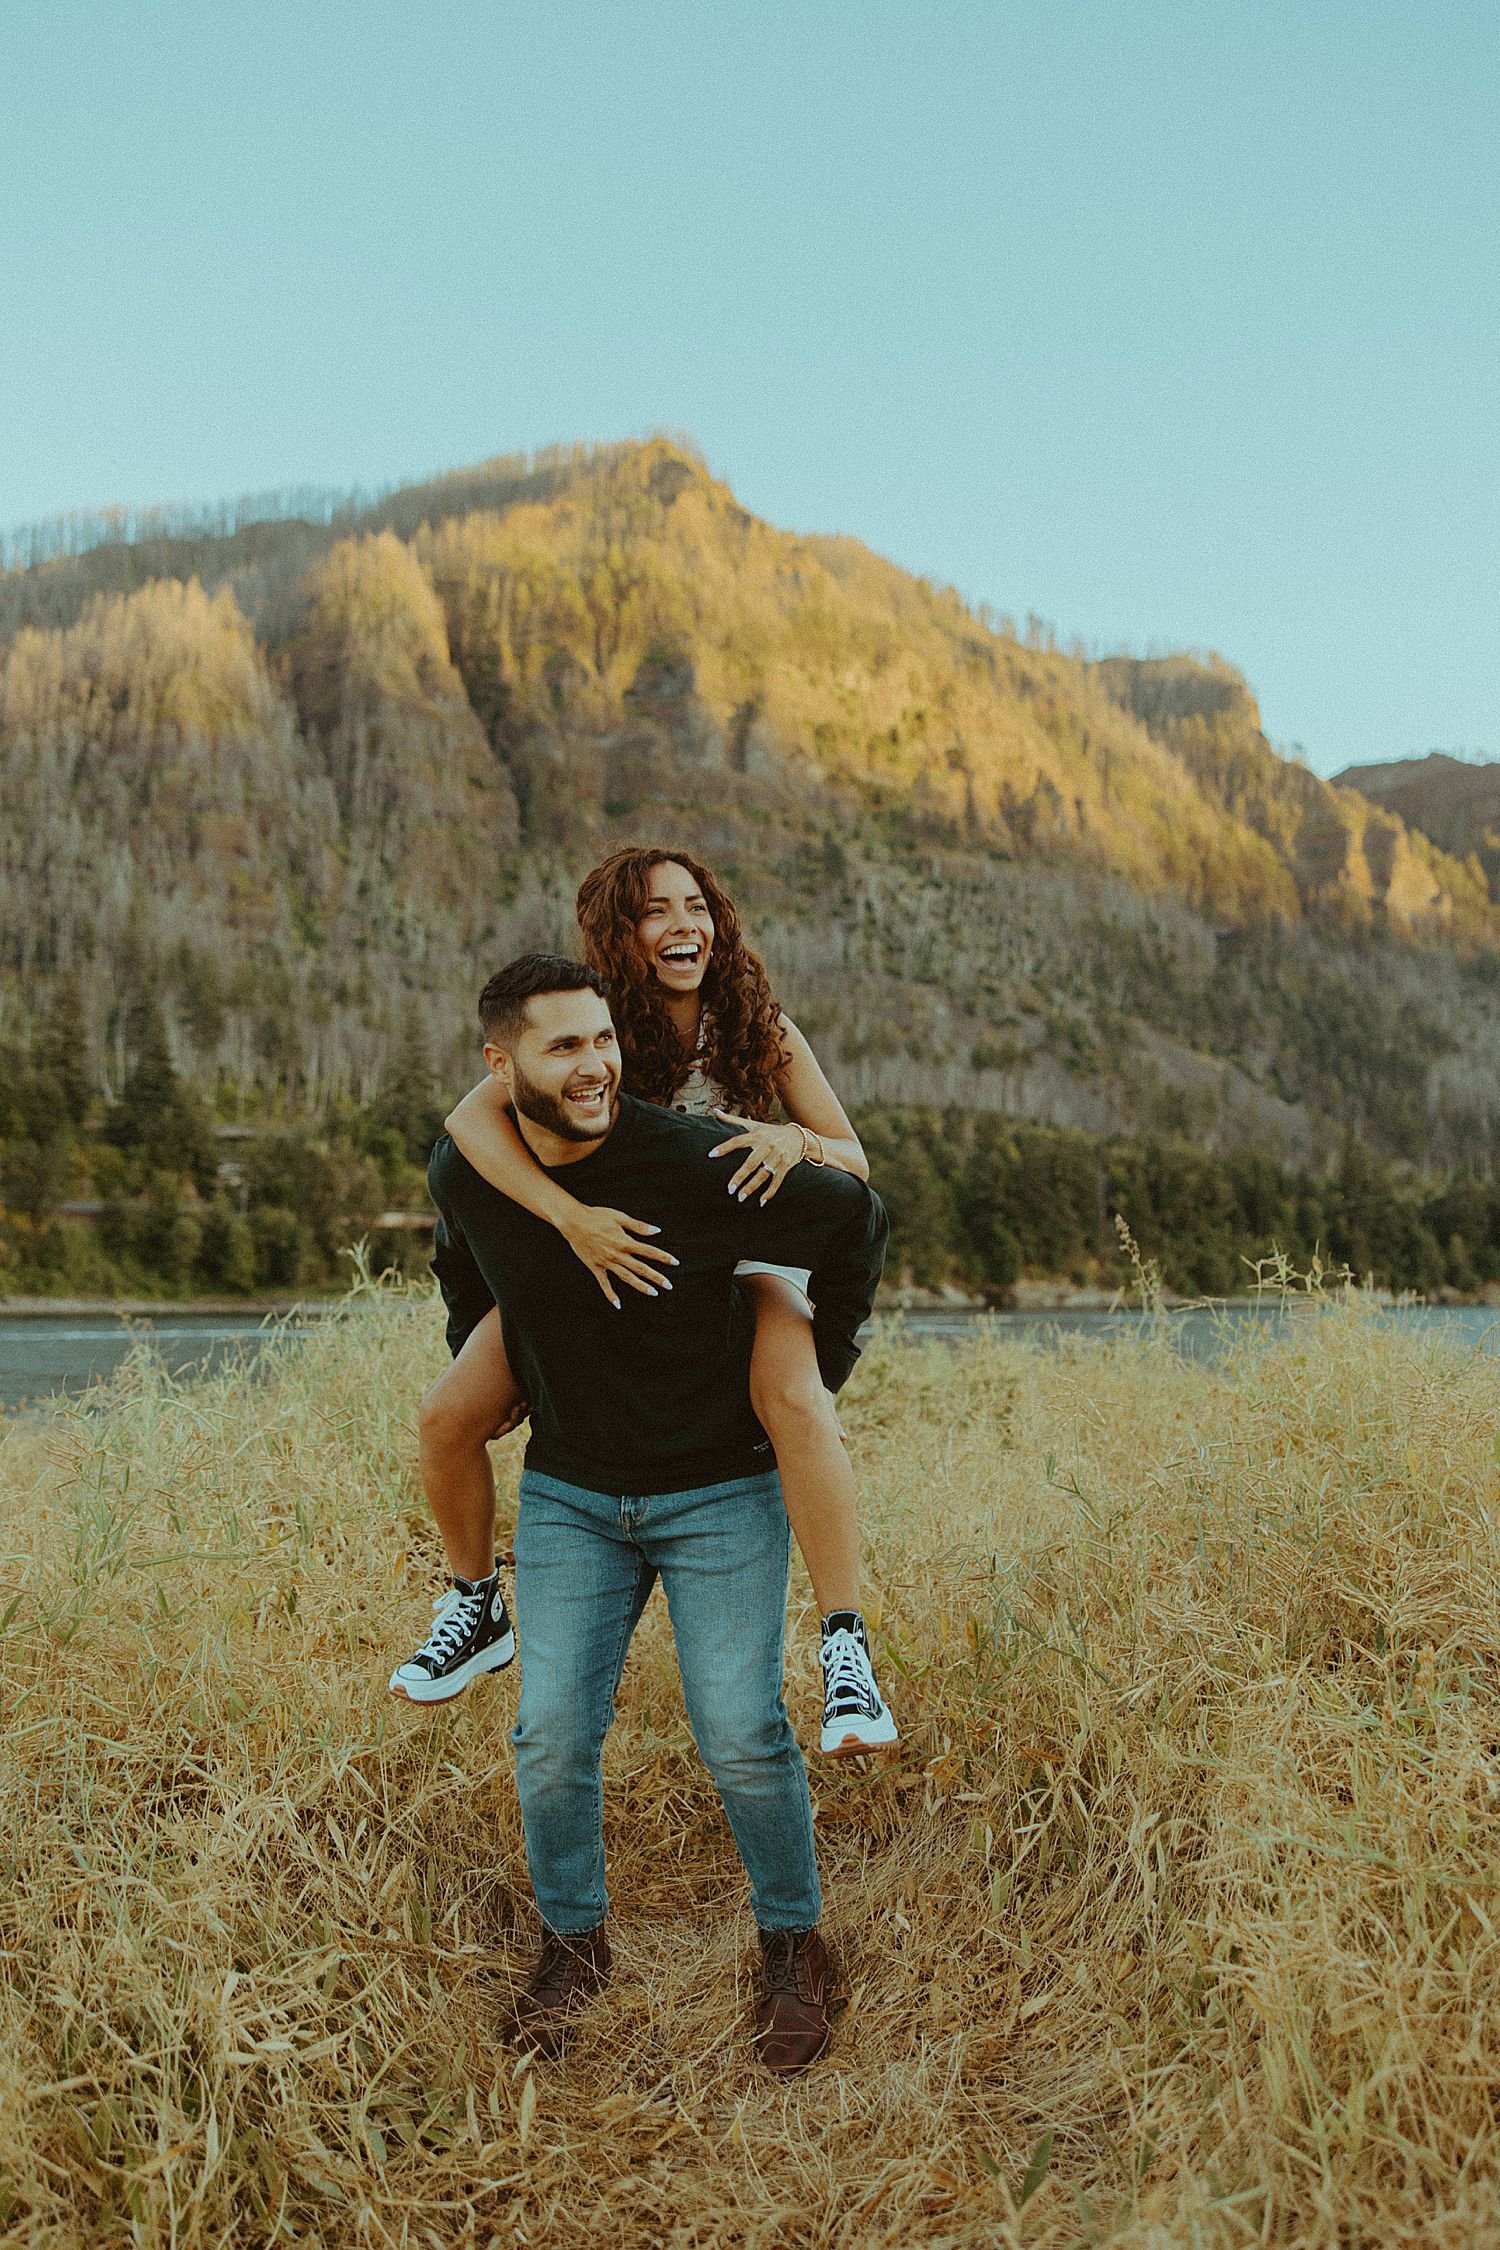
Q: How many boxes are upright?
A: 0